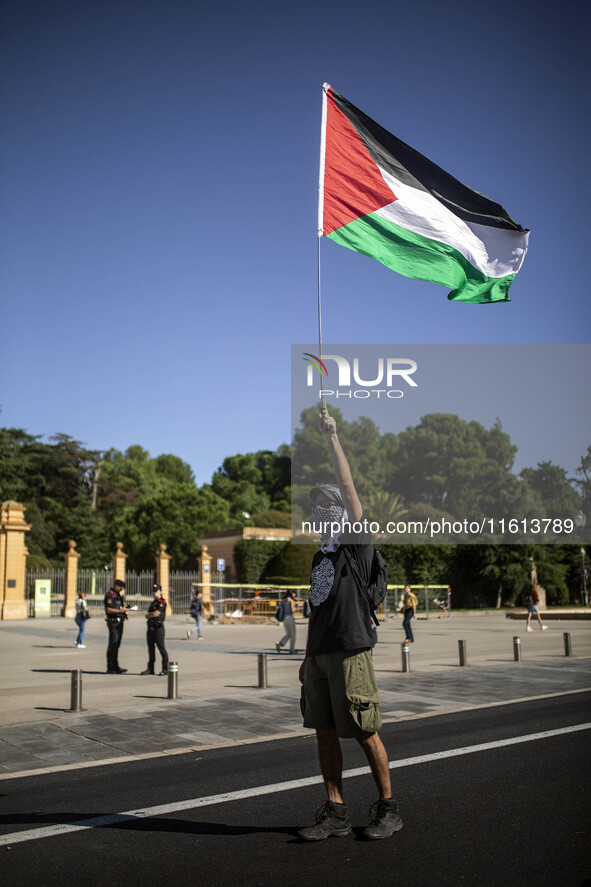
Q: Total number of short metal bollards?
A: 7